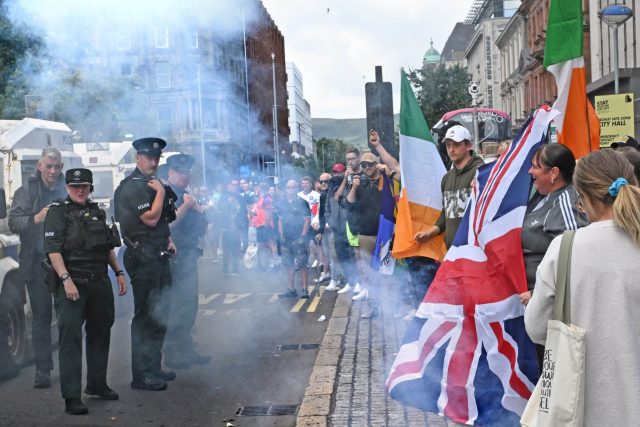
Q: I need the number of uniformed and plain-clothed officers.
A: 4